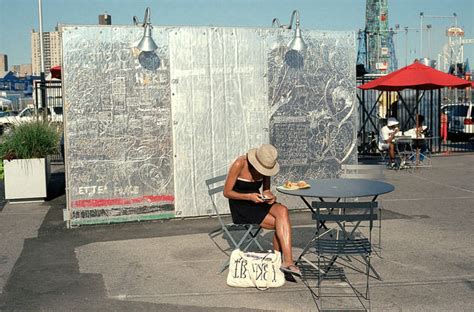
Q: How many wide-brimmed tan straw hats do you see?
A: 1